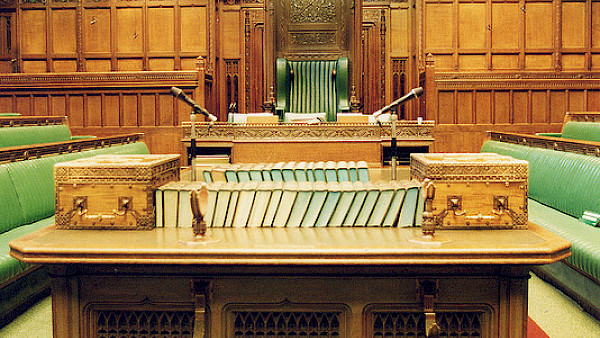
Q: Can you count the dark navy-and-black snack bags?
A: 0